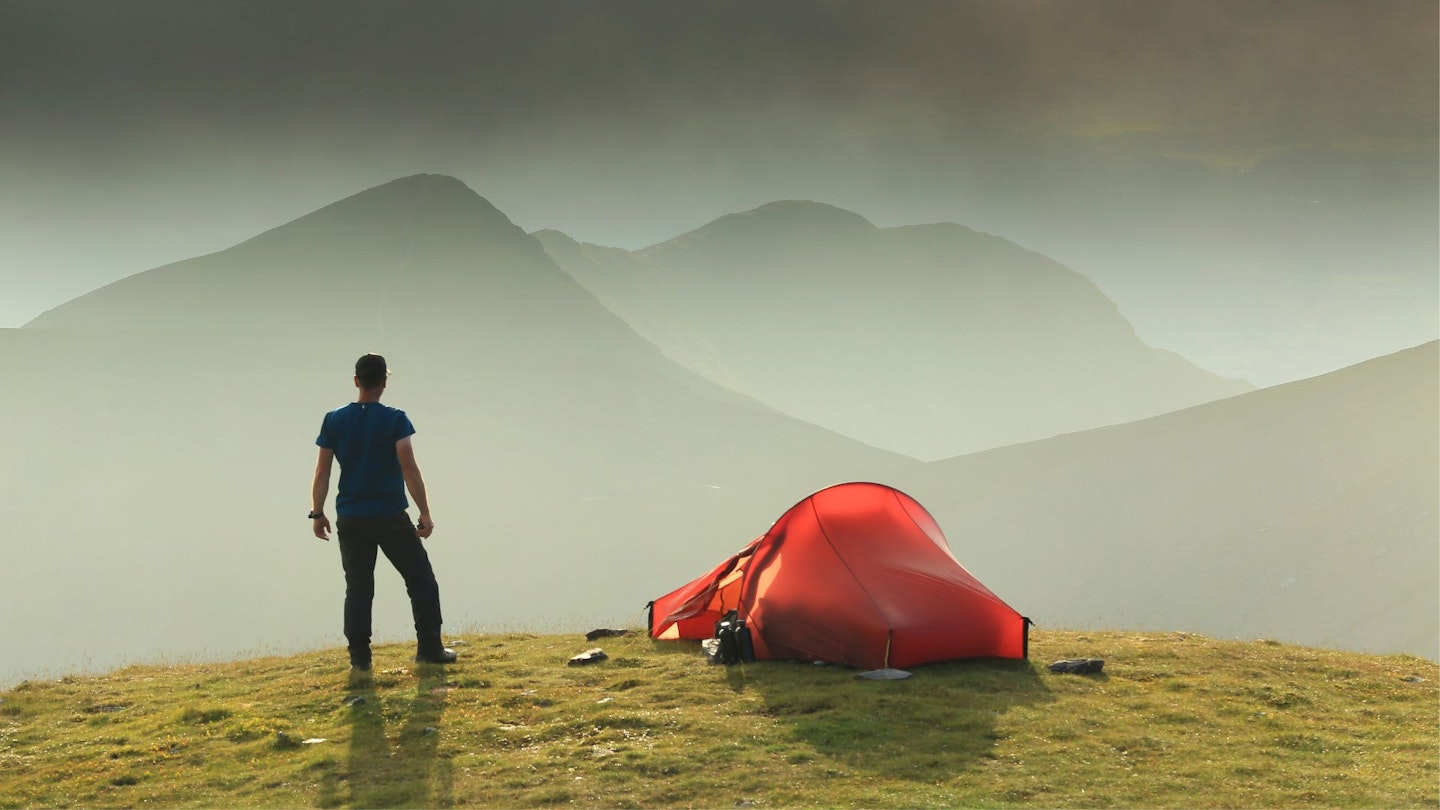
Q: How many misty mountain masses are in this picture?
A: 3